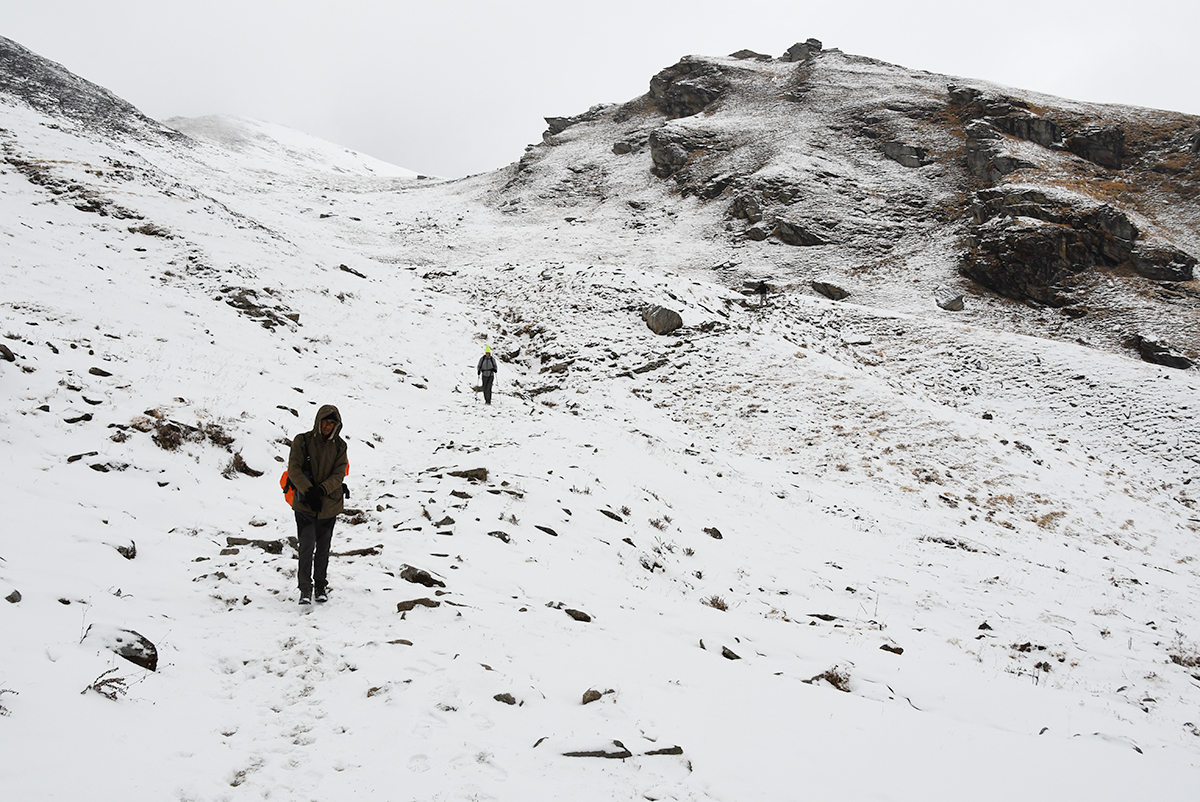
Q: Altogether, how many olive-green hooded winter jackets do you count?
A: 1